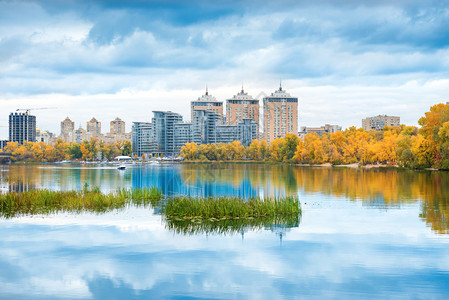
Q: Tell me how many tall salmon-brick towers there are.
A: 3